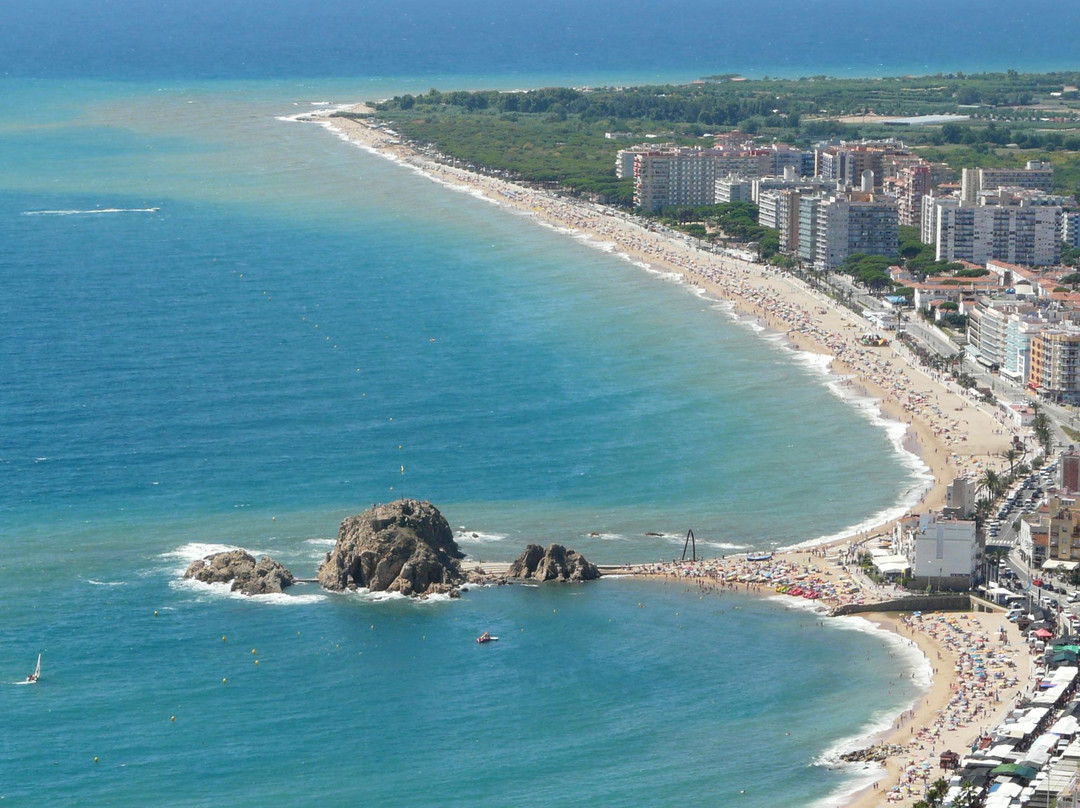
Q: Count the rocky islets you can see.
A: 3